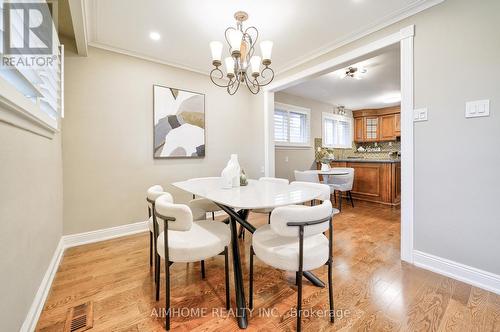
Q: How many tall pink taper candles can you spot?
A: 0